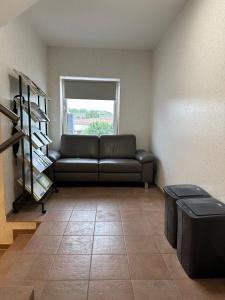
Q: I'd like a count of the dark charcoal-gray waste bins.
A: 2